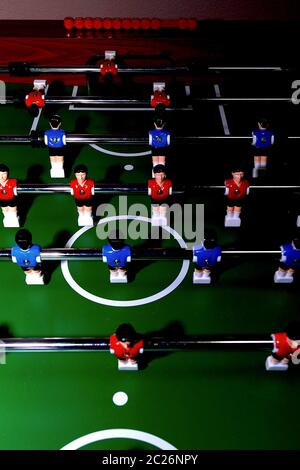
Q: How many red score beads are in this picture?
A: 12